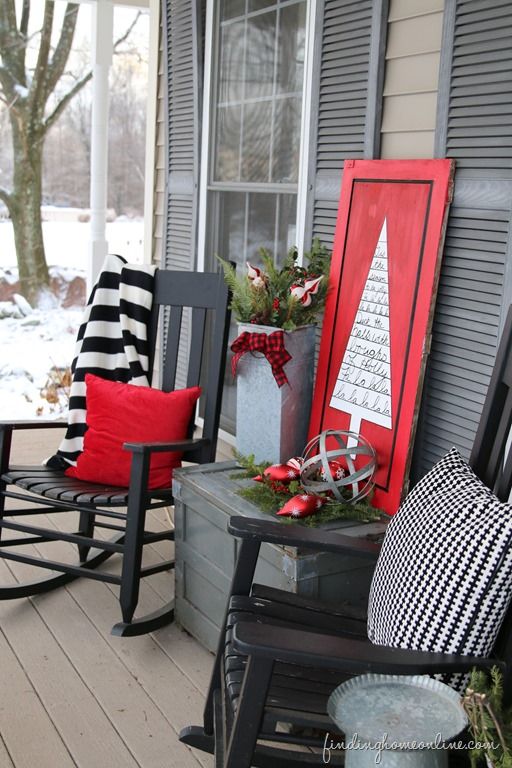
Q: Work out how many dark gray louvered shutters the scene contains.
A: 3